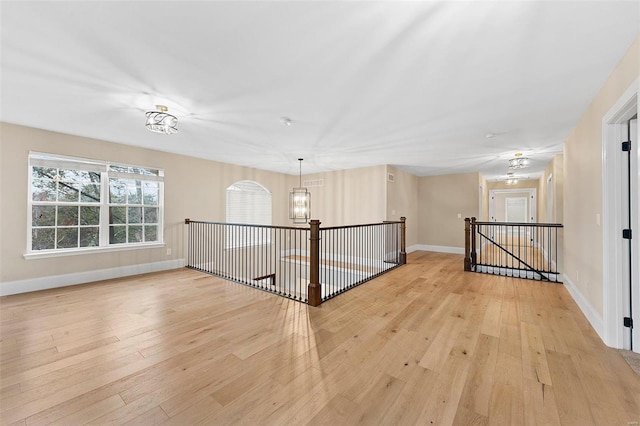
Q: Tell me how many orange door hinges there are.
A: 0